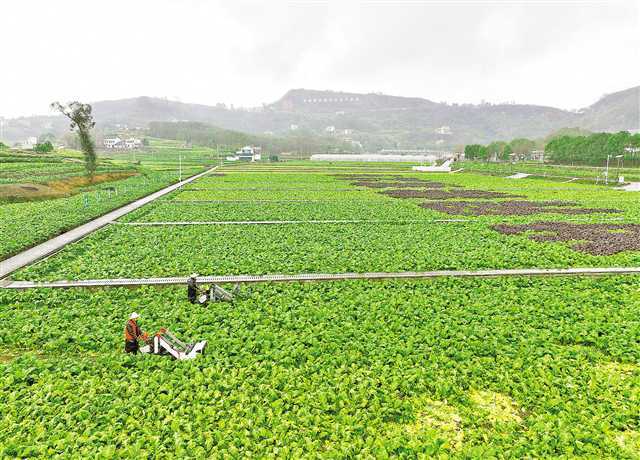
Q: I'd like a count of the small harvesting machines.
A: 2